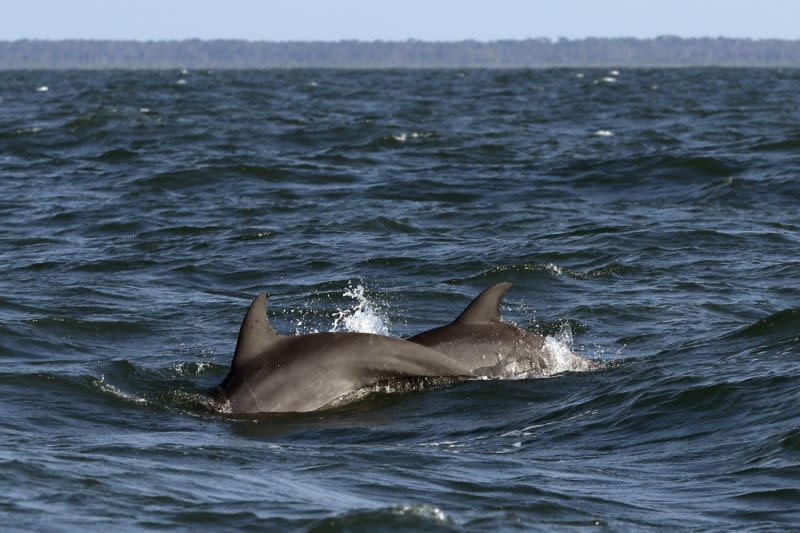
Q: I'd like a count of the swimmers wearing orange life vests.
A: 0